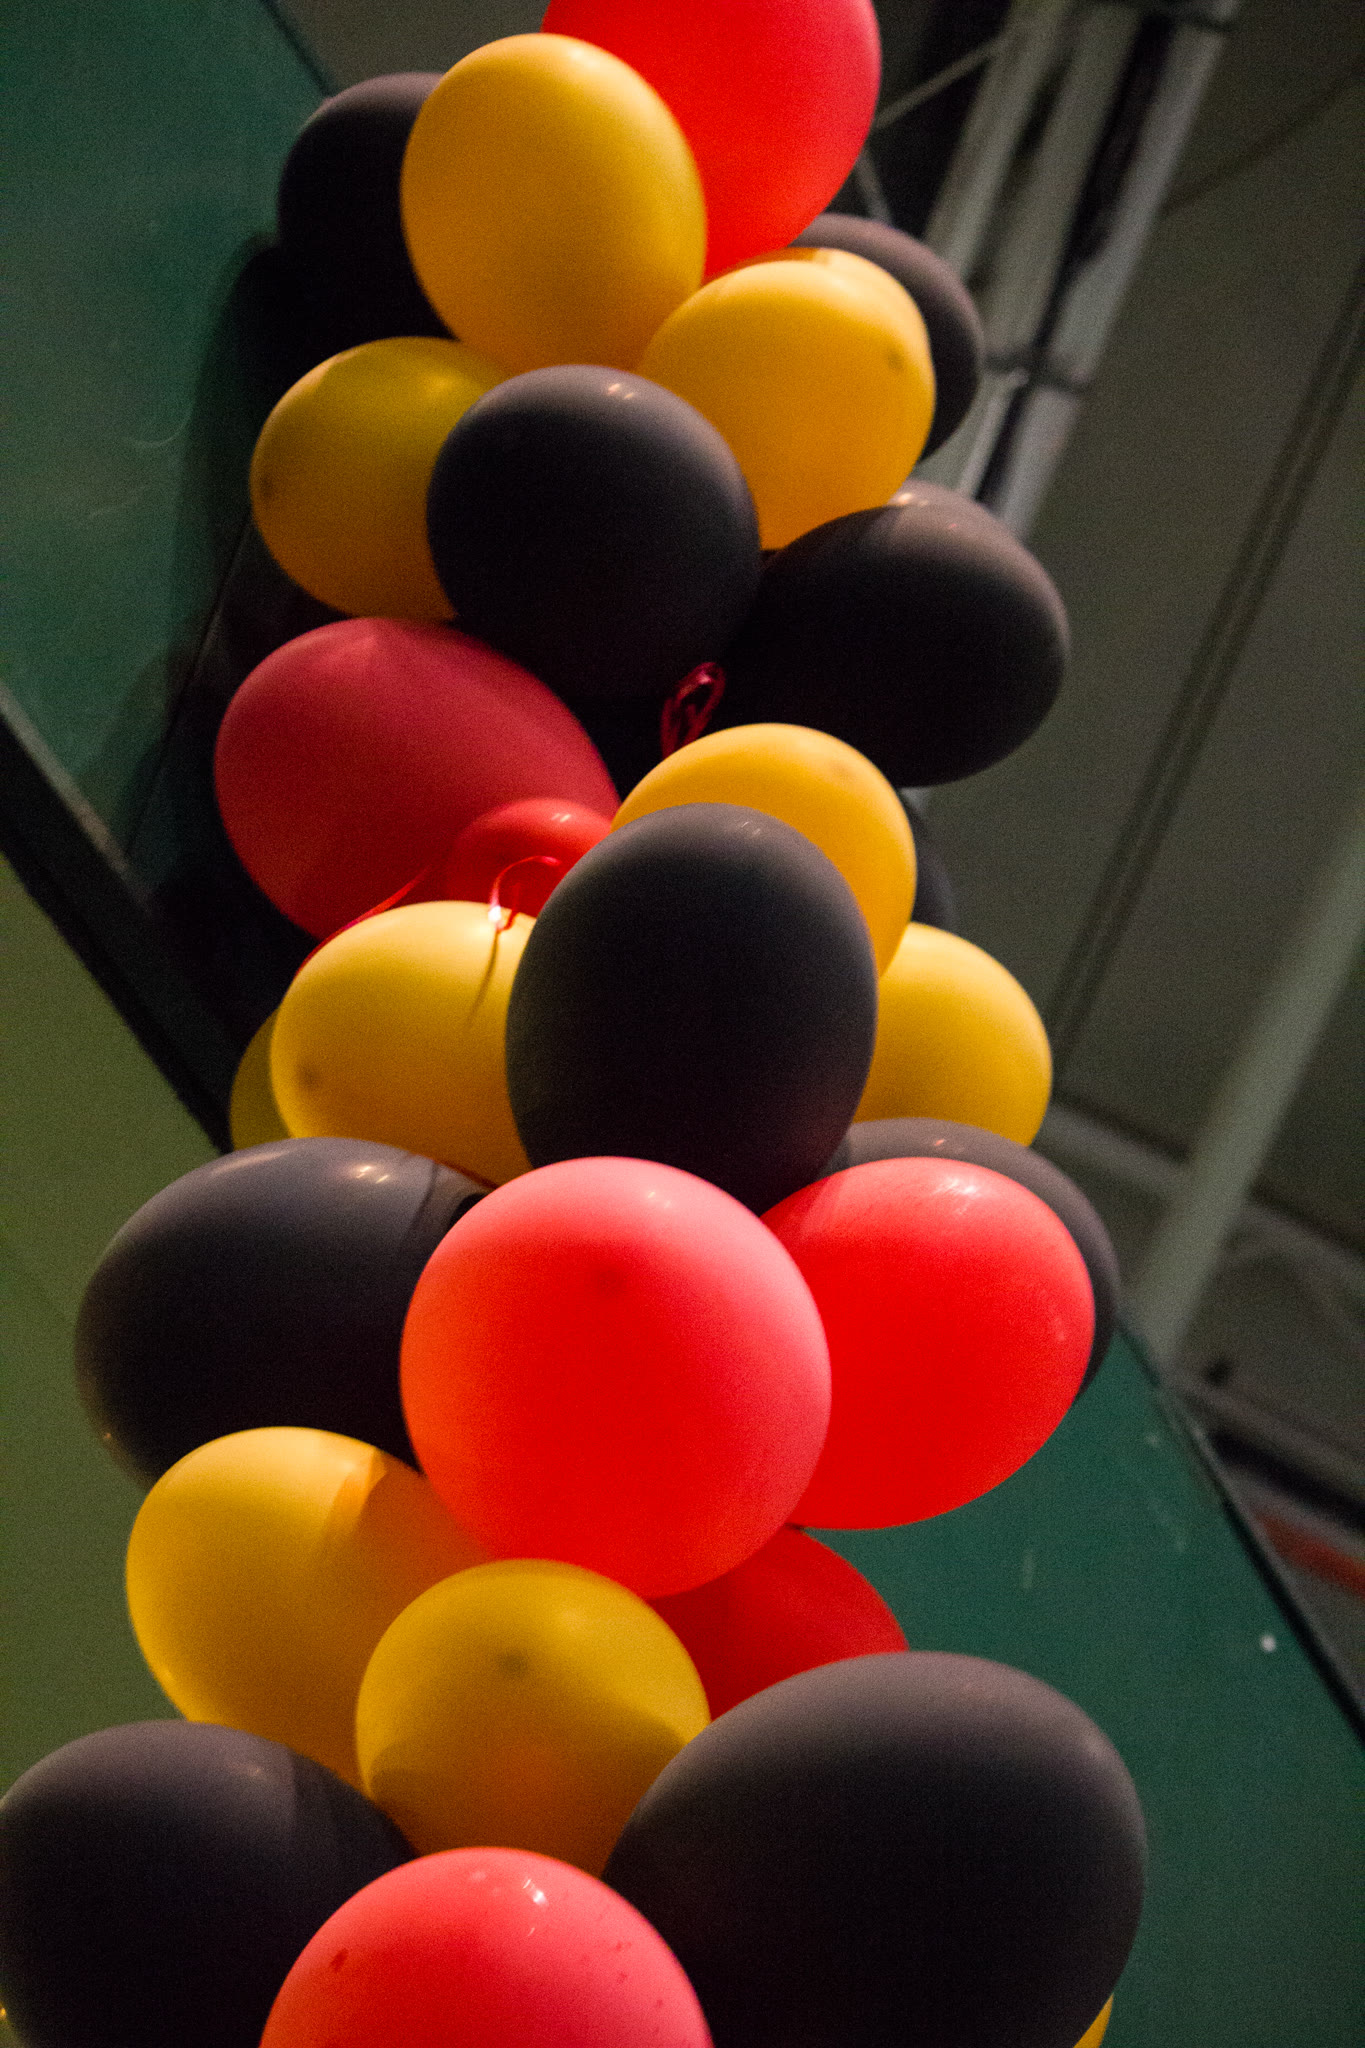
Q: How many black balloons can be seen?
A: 10